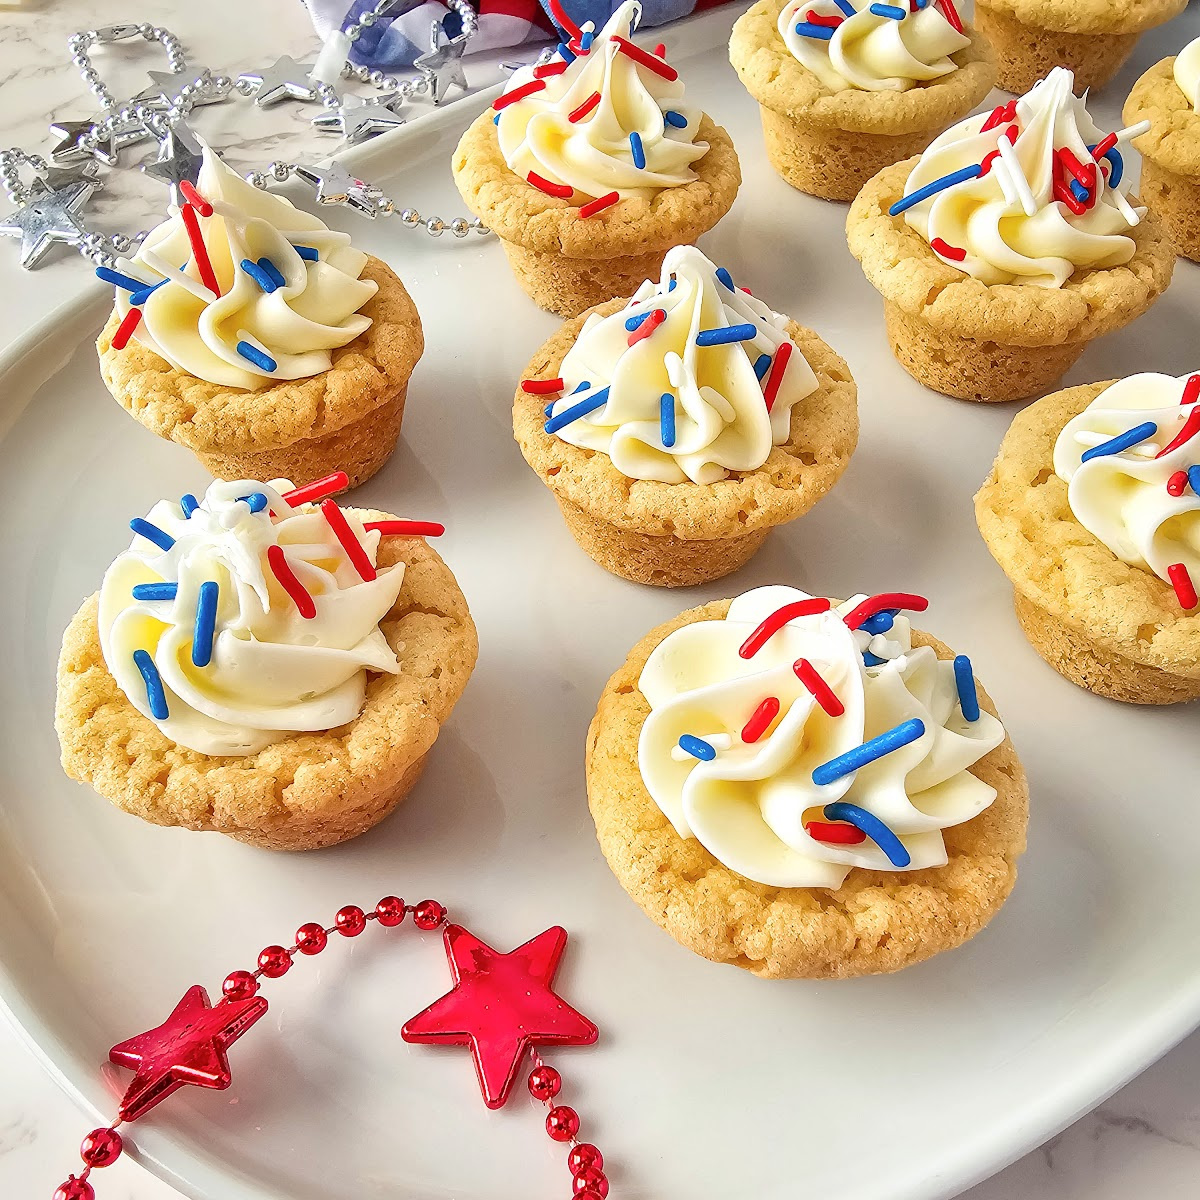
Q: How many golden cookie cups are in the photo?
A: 10